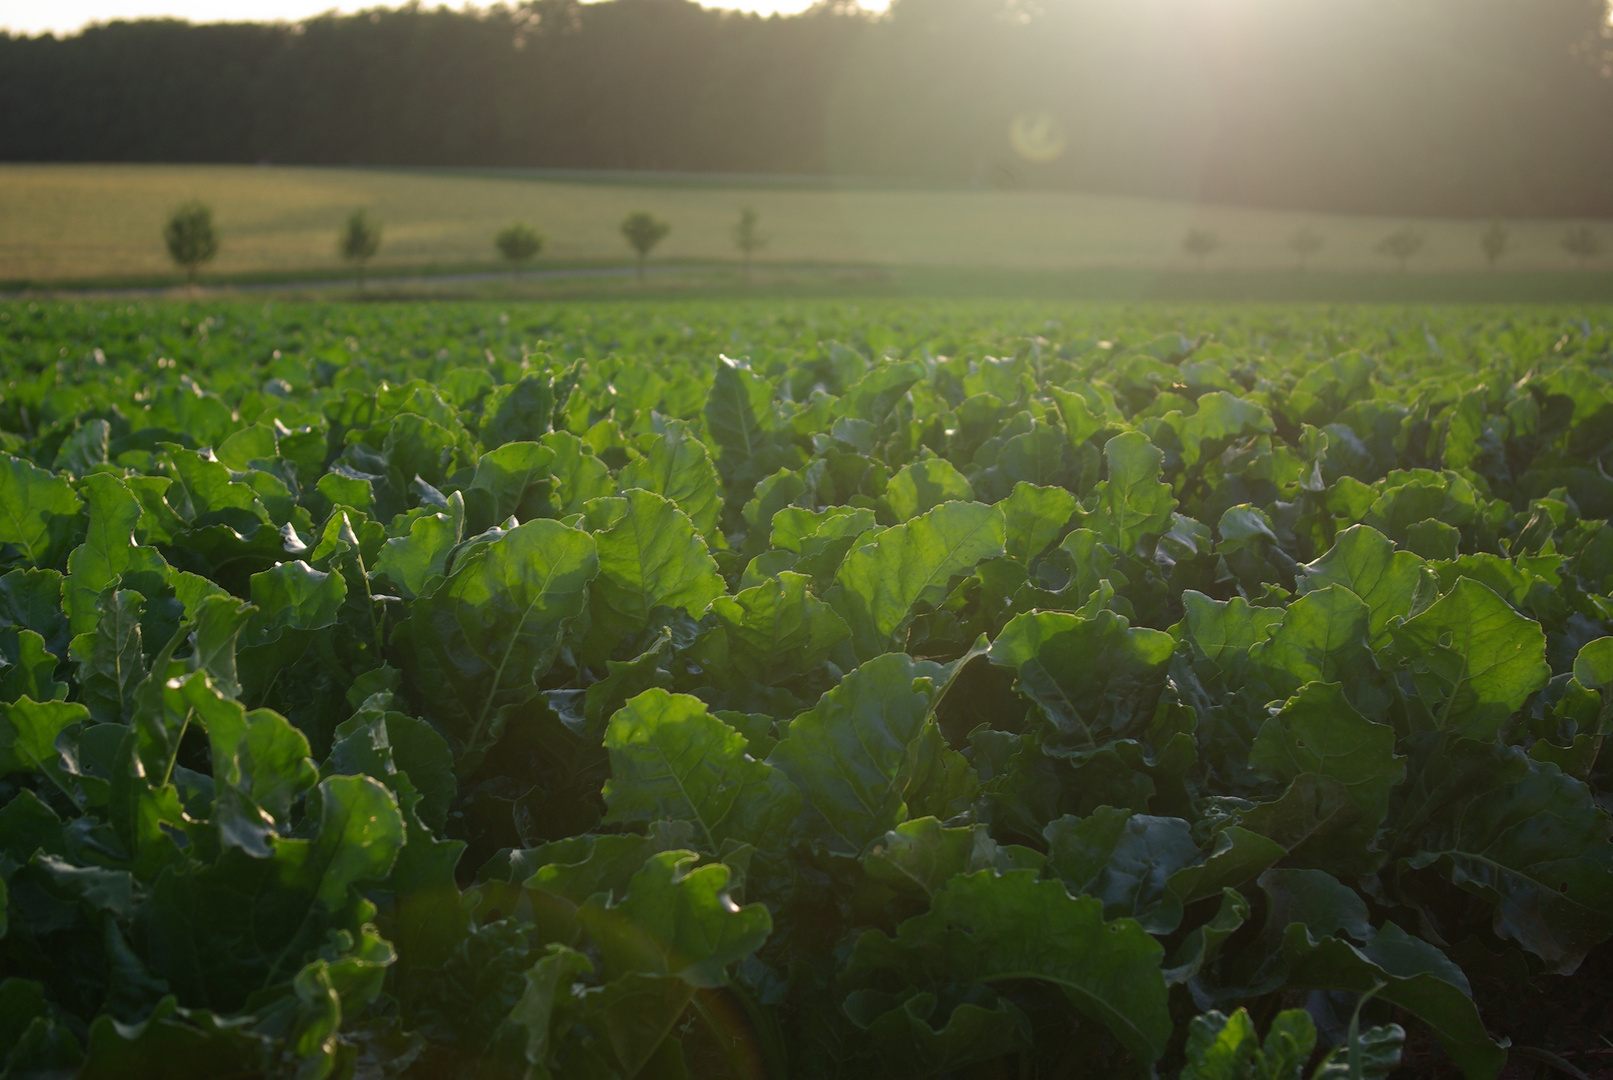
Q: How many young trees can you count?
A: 10